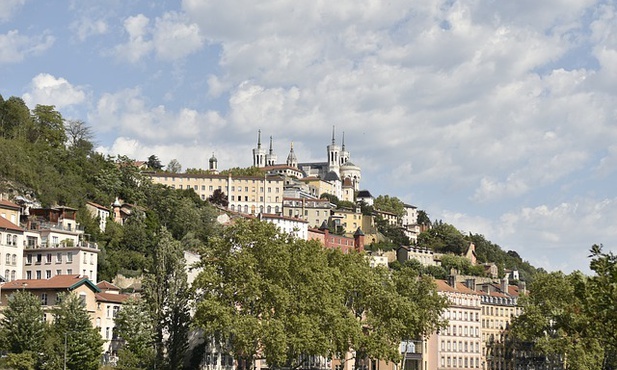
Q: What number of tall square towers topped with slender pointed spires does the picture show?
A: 4